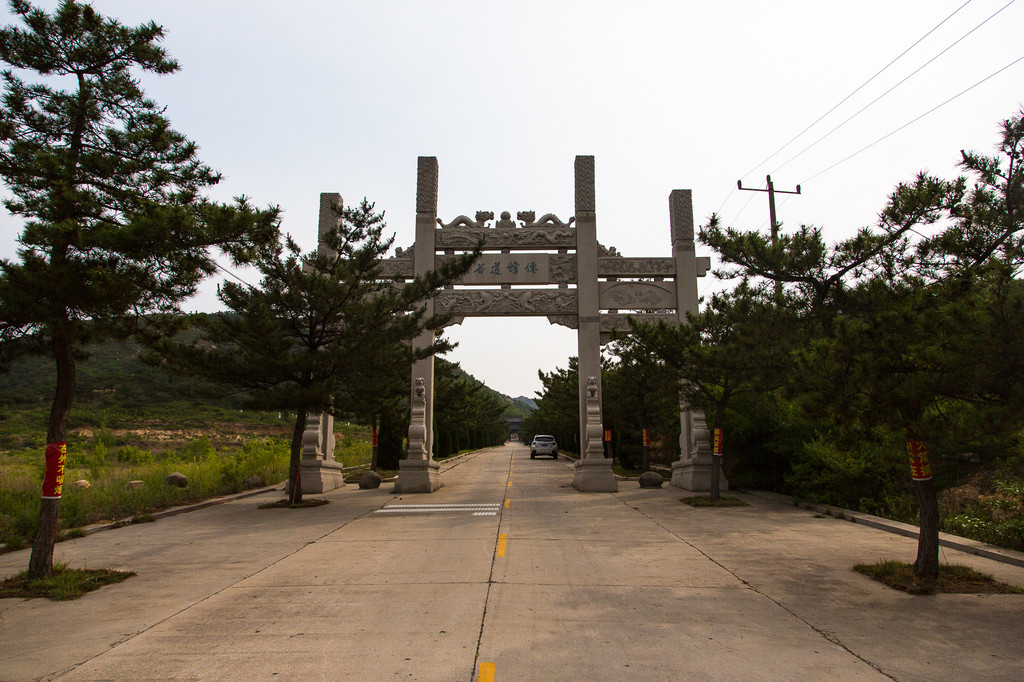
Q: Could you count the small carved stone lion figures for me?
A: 2